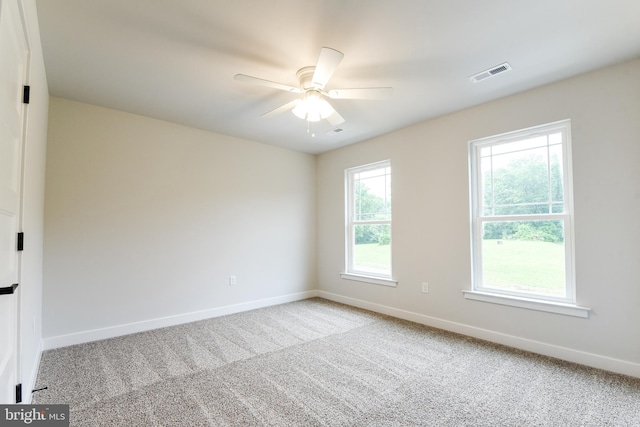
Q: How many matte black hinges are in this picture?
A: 3